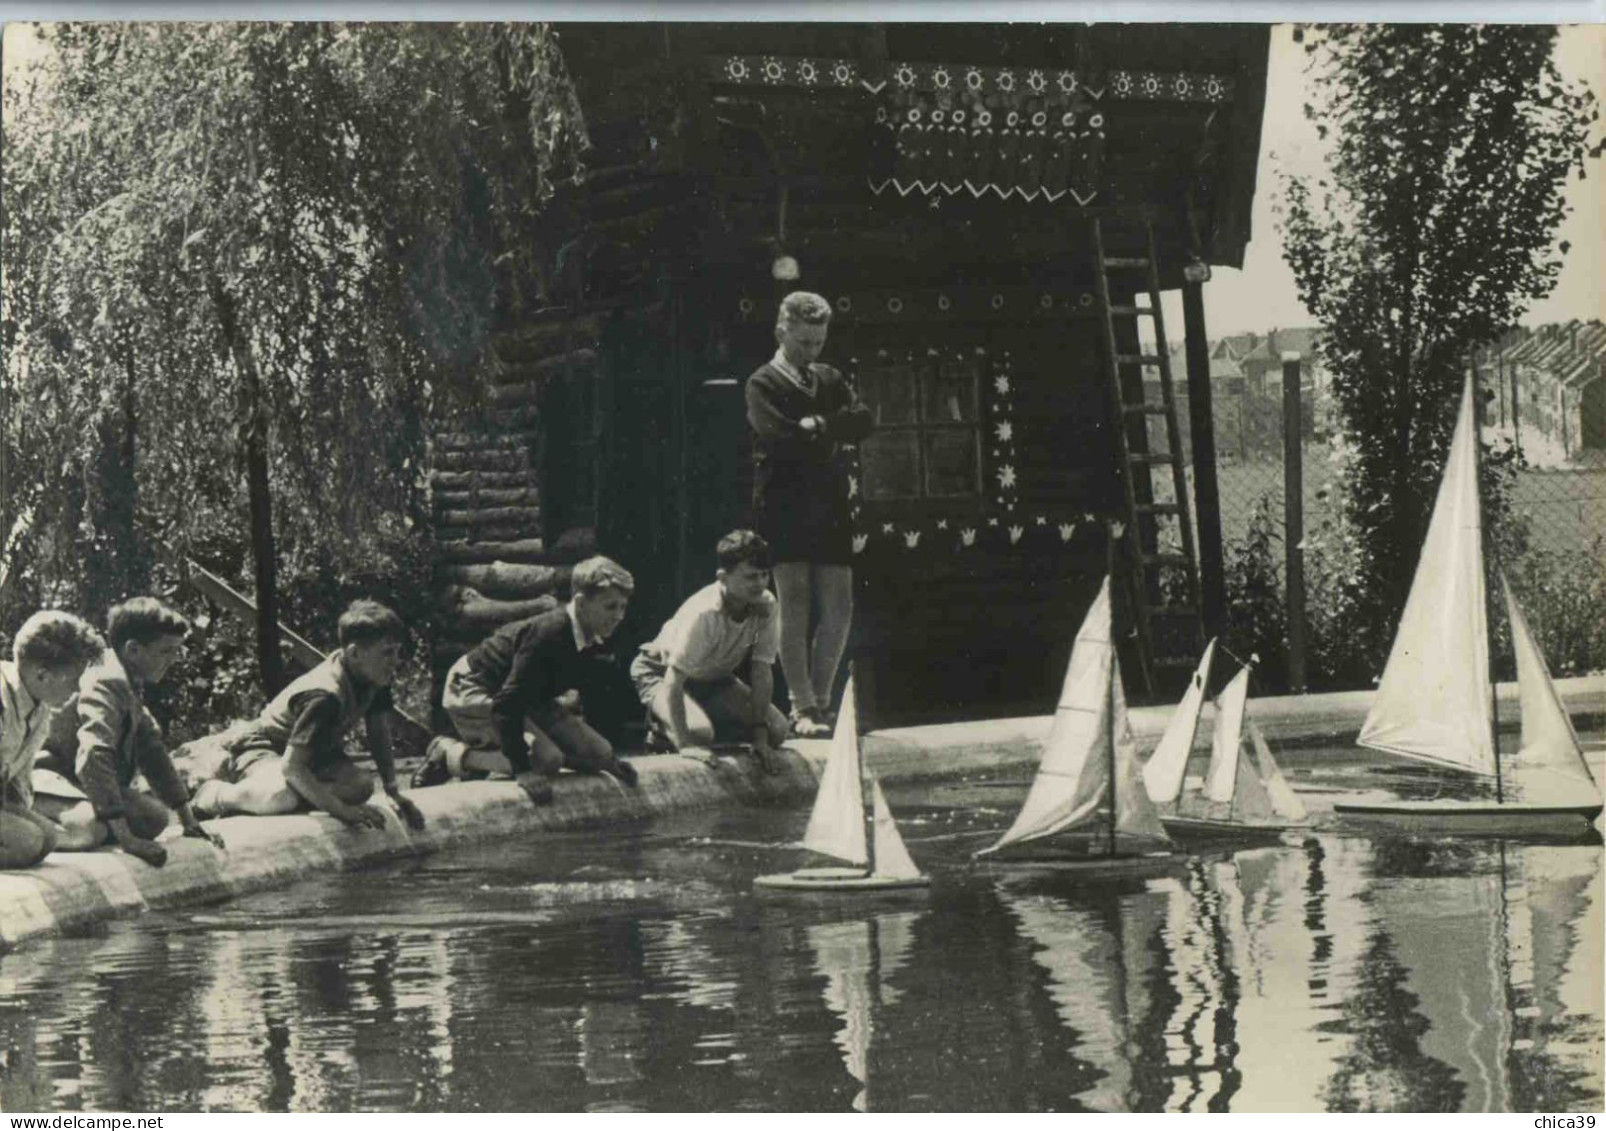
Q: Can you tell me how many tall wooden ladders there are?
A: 1